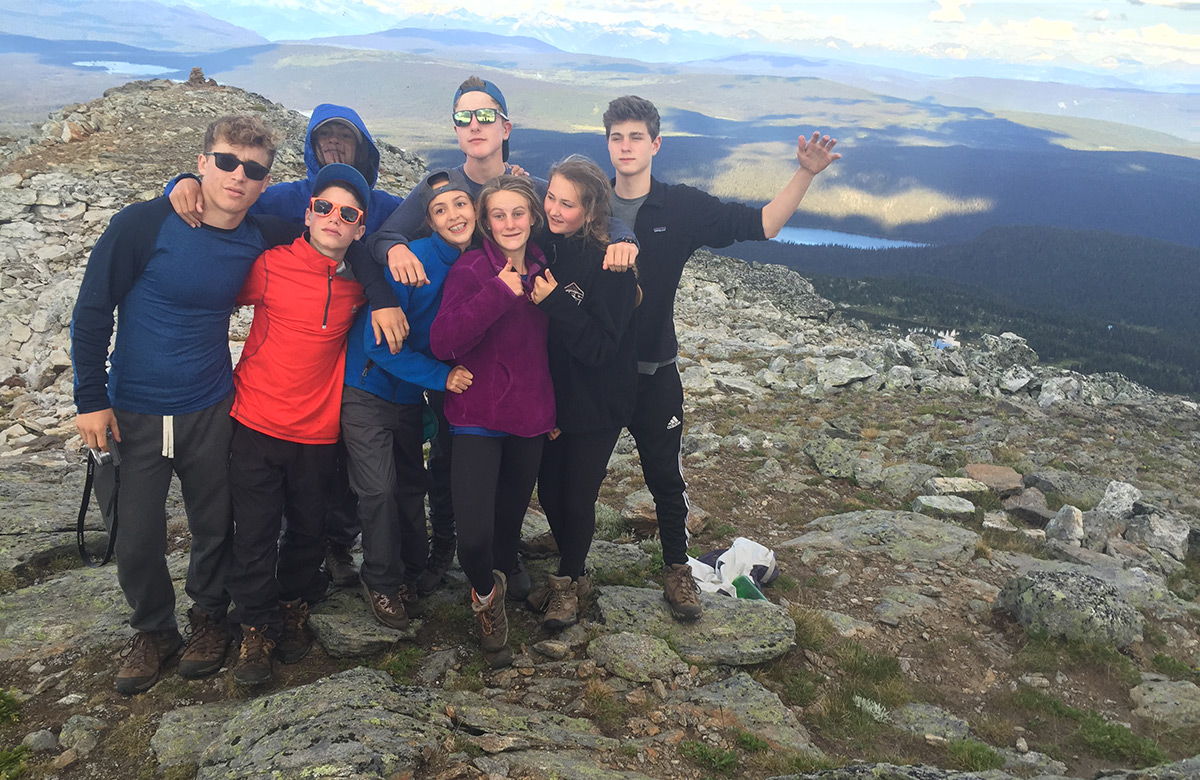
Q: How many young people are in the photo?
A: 8